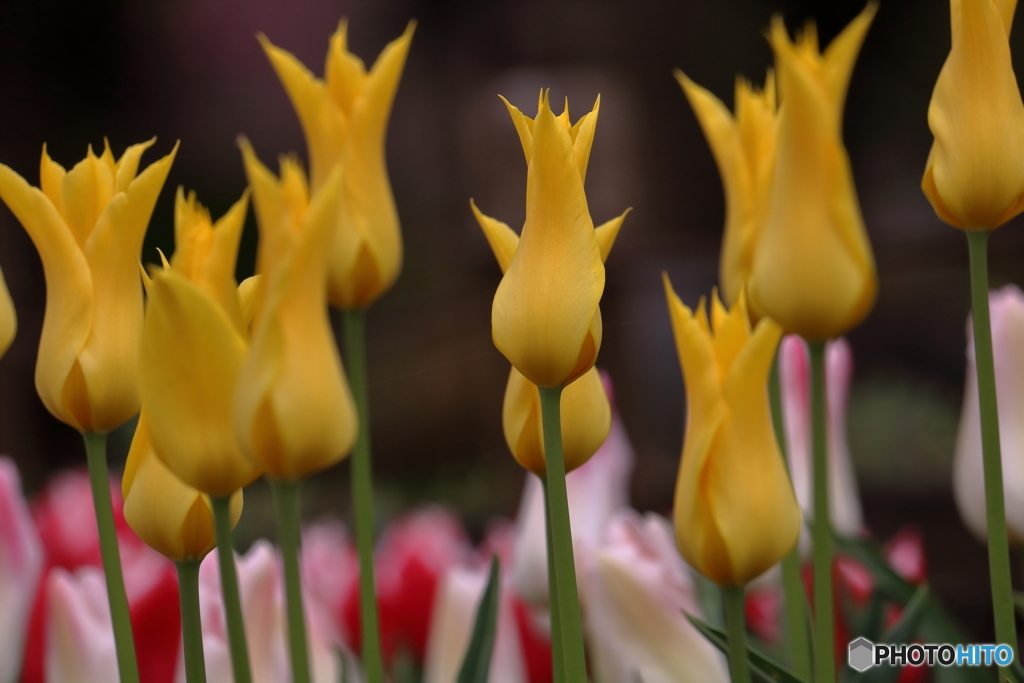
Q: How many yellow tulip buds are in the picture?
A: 12